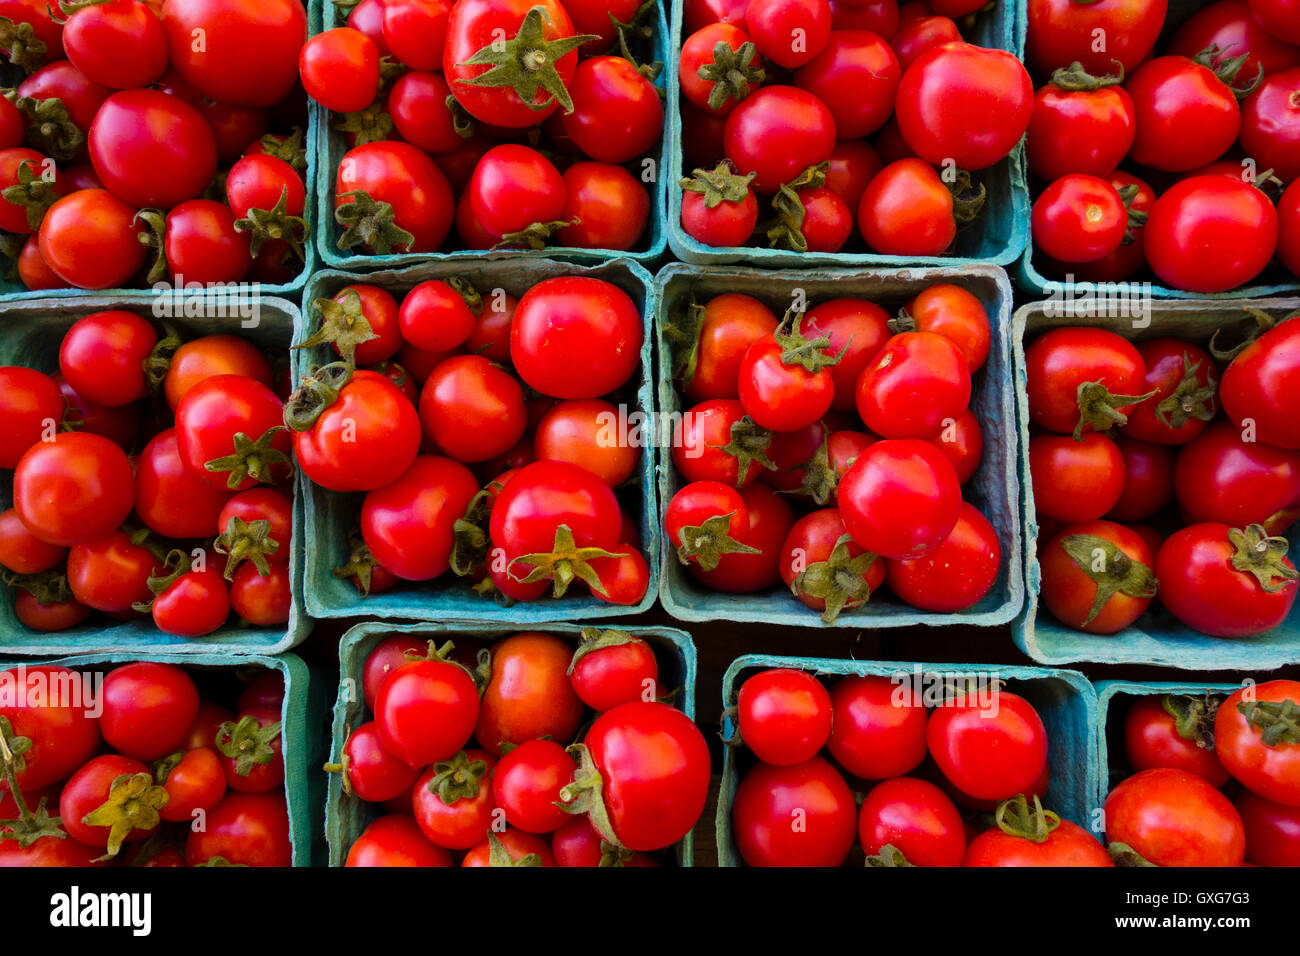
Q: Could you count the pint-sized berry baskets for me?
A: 12